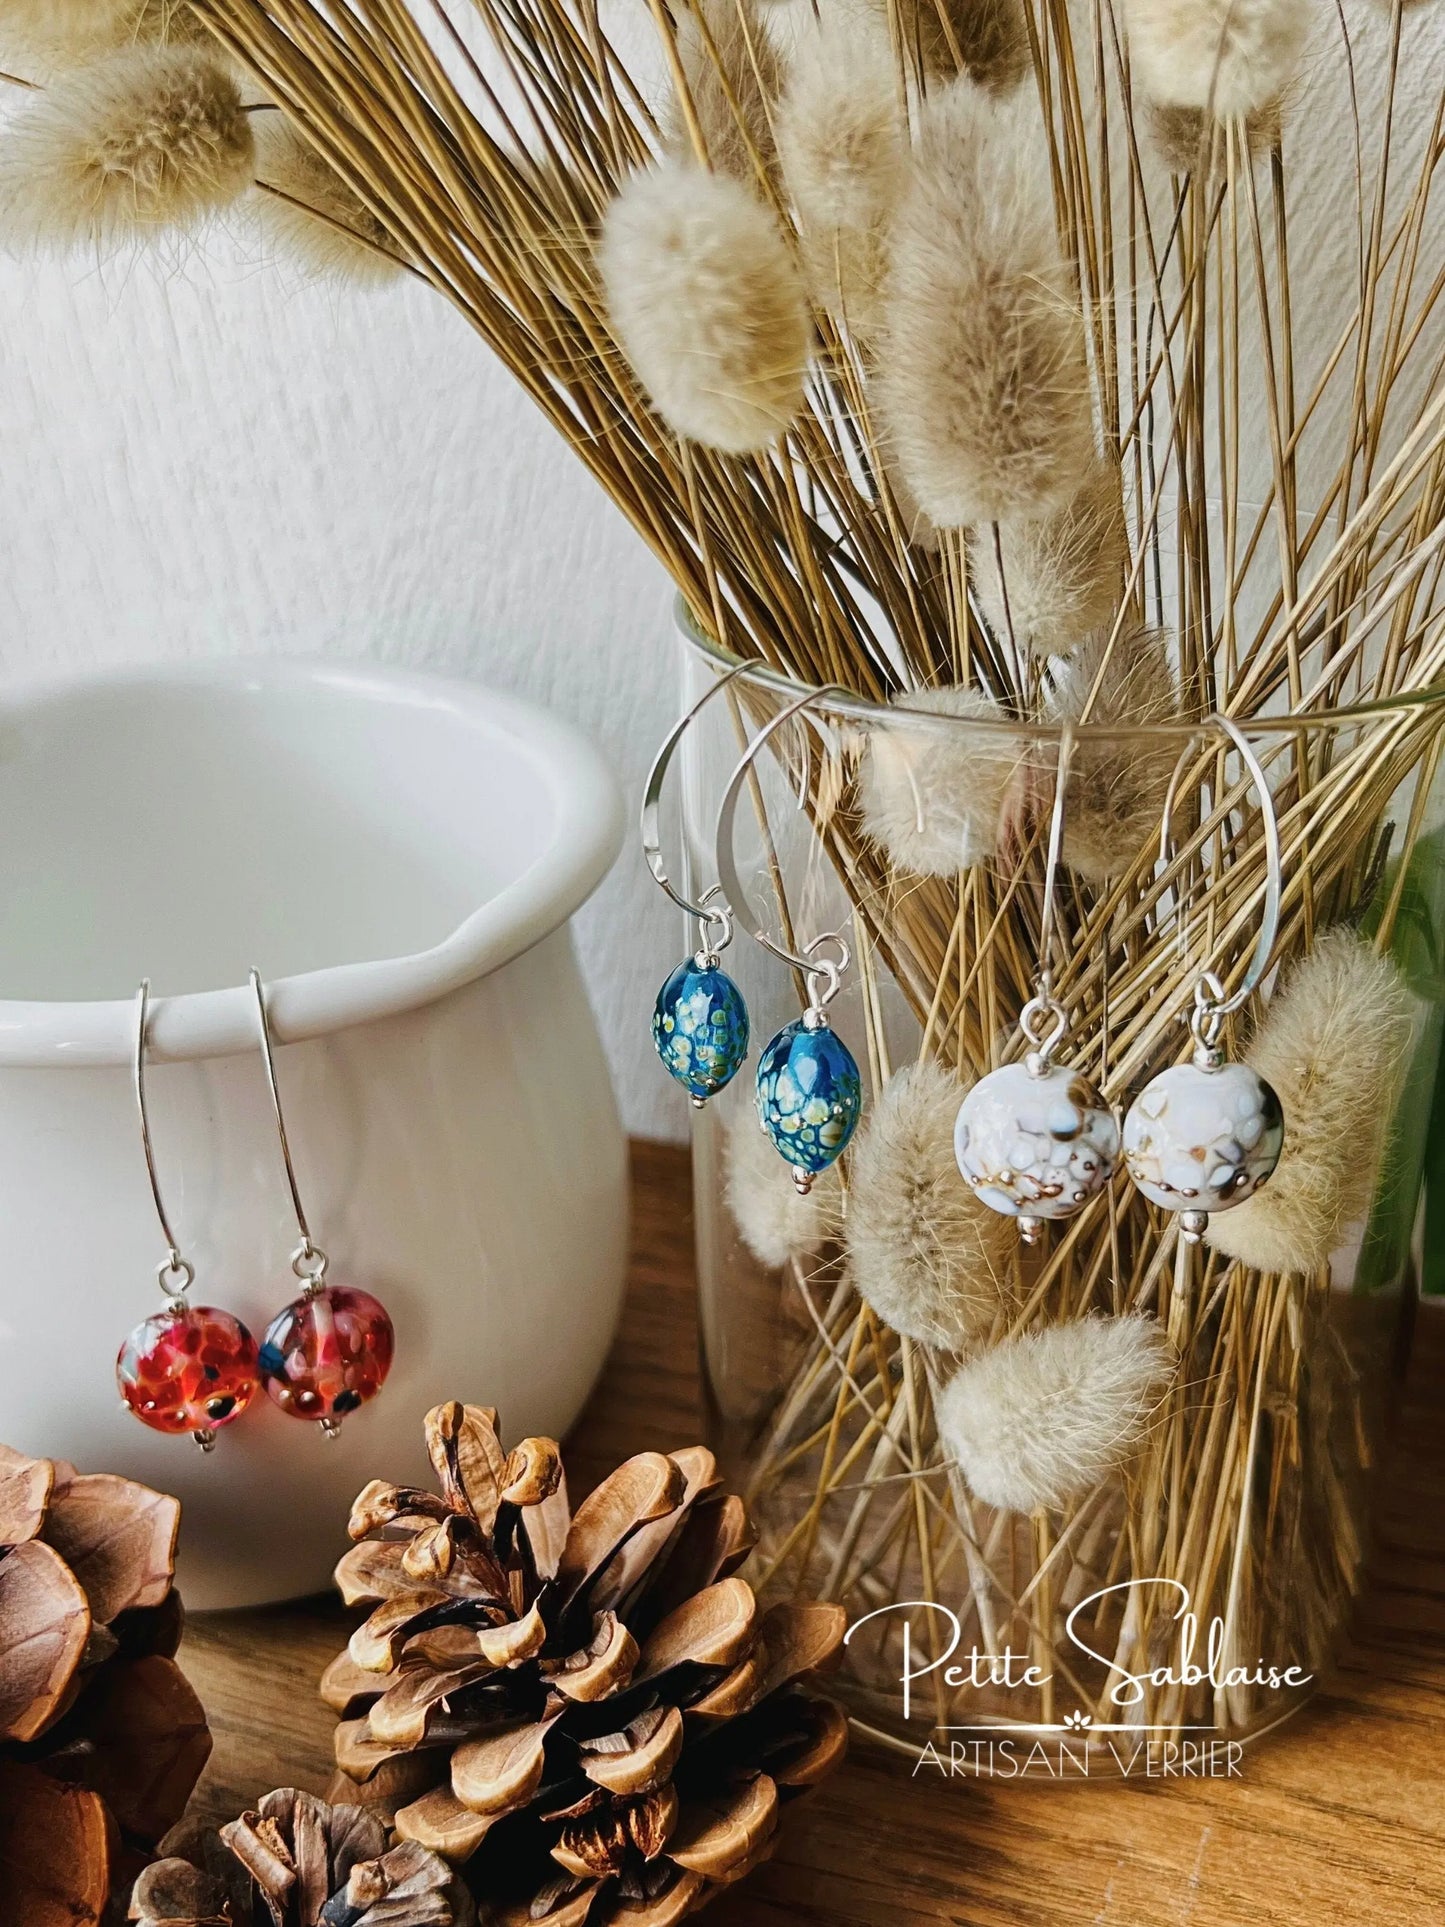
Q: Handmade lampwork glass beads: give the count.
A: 6